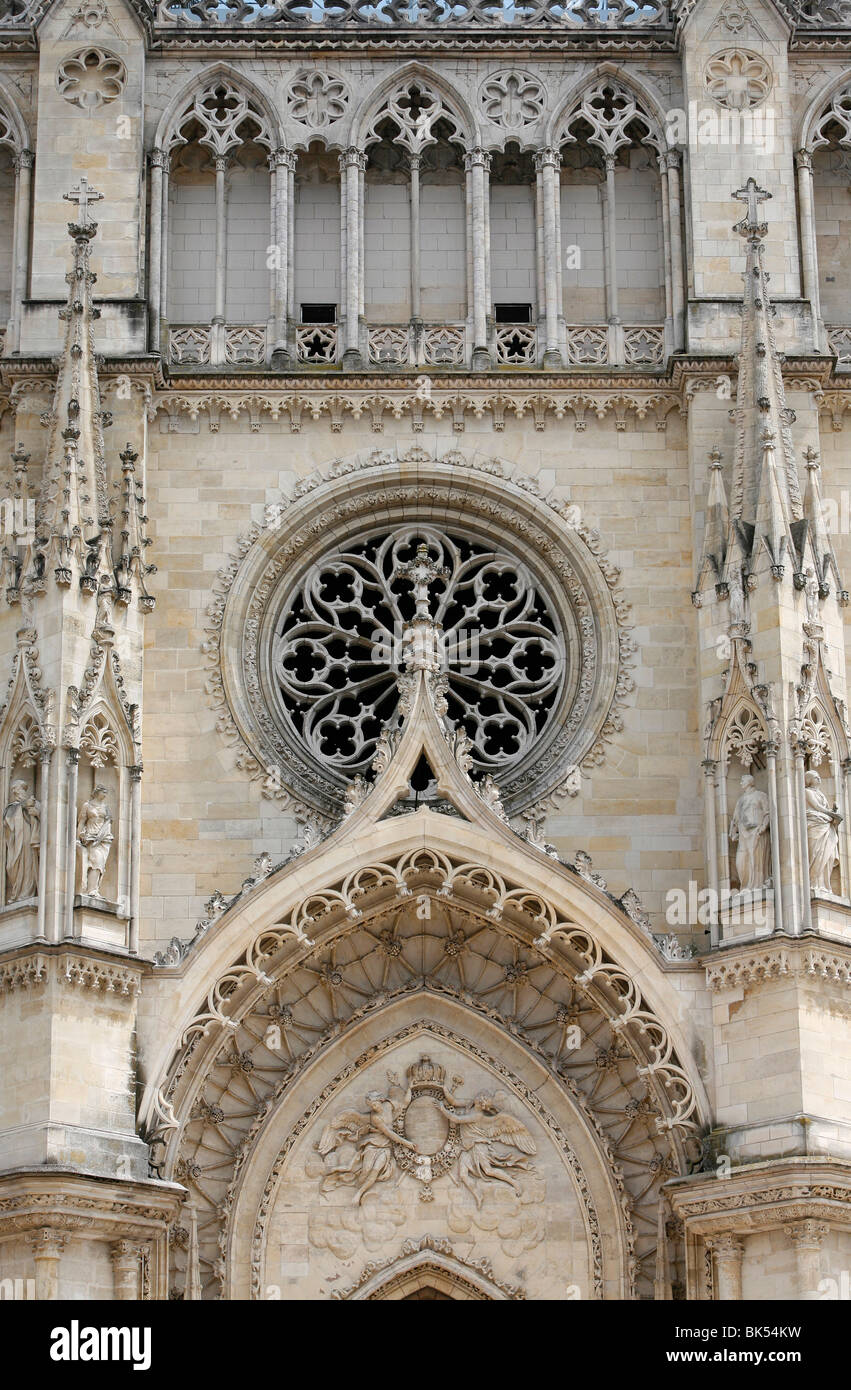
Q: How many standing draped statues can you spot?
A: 4